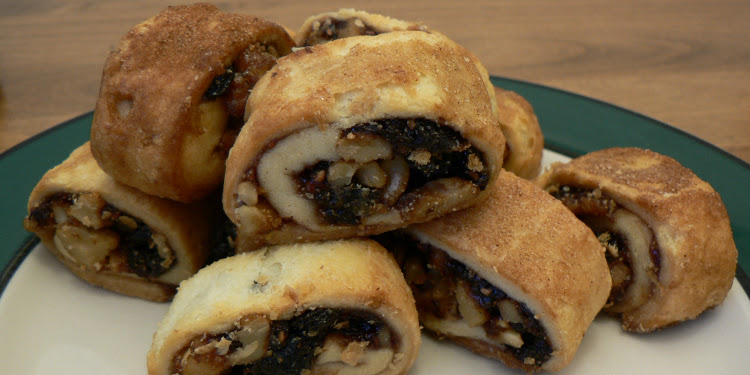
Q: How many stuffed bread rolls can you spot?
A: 8